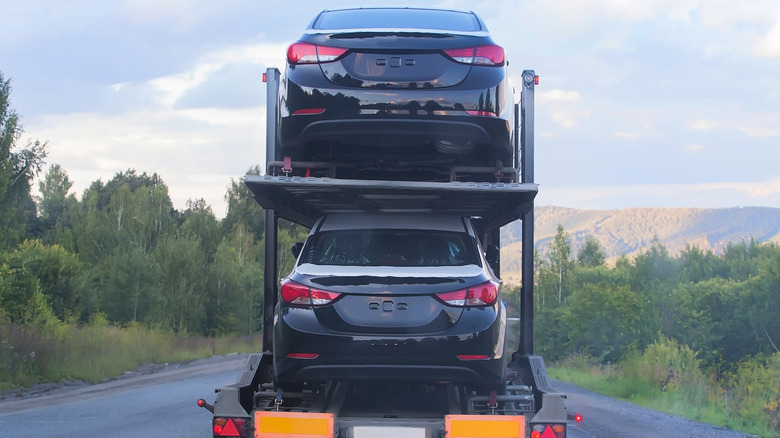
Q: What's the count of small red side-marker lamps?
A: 4